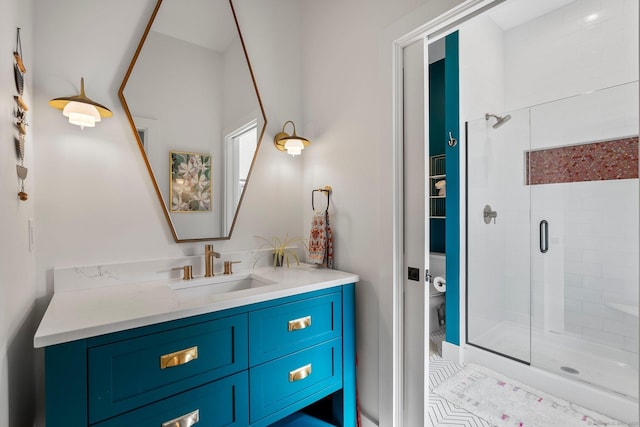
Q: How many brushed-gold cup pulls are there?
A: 4